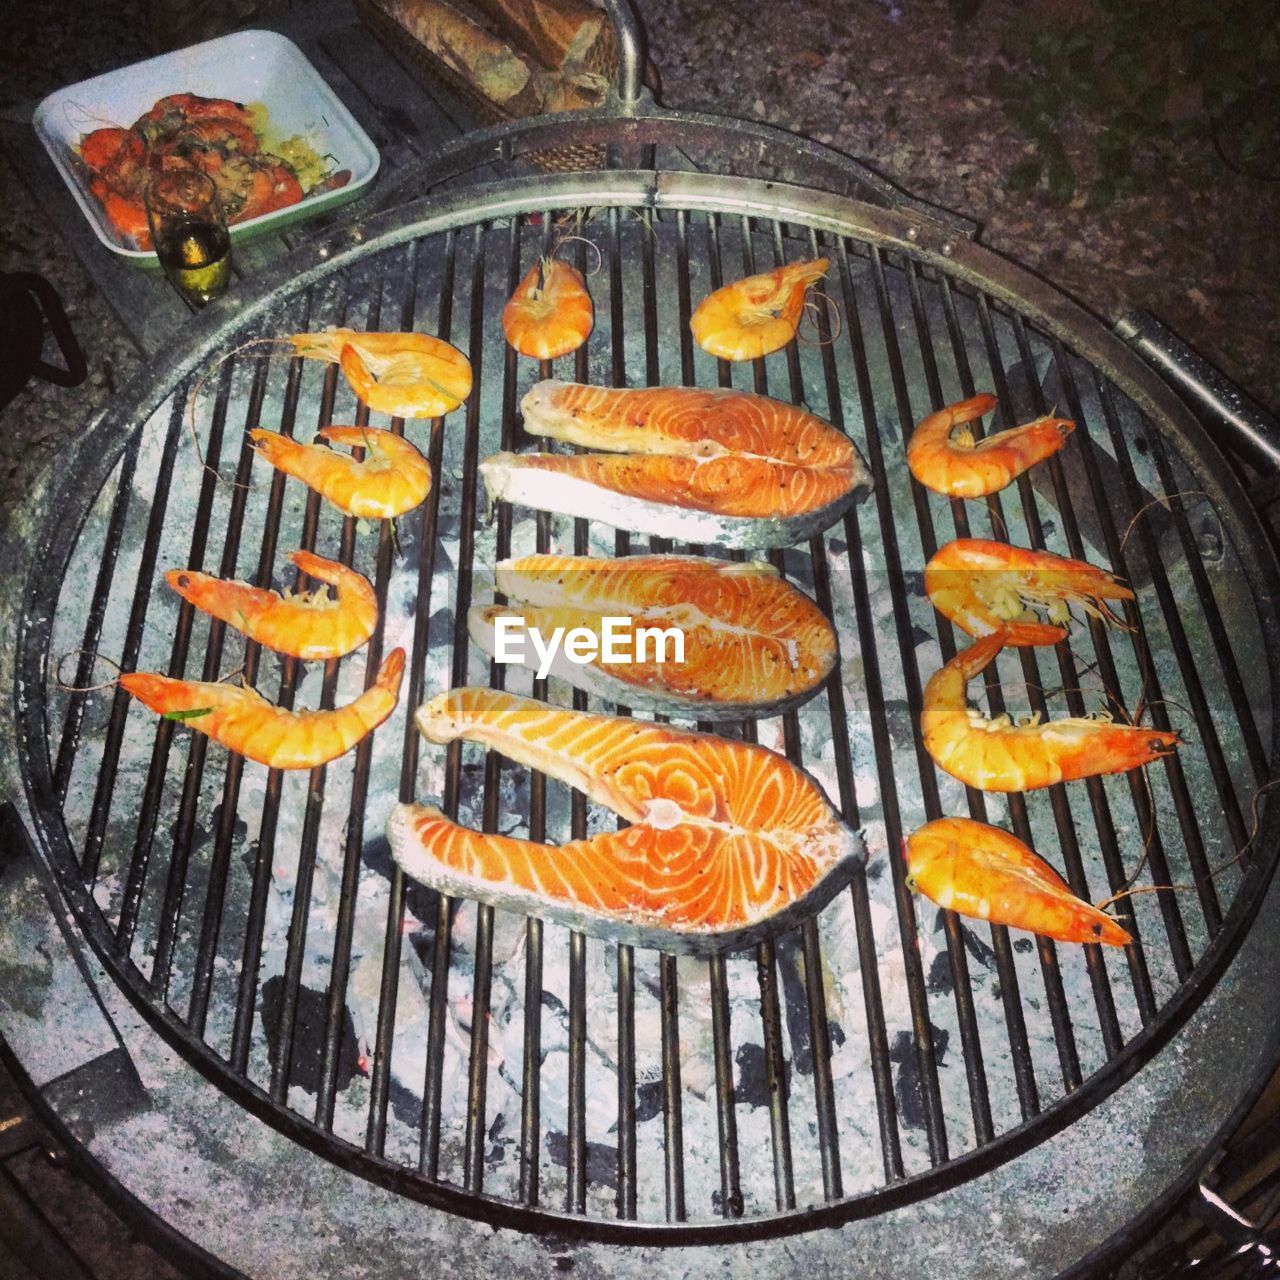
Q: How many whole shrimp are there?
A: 10